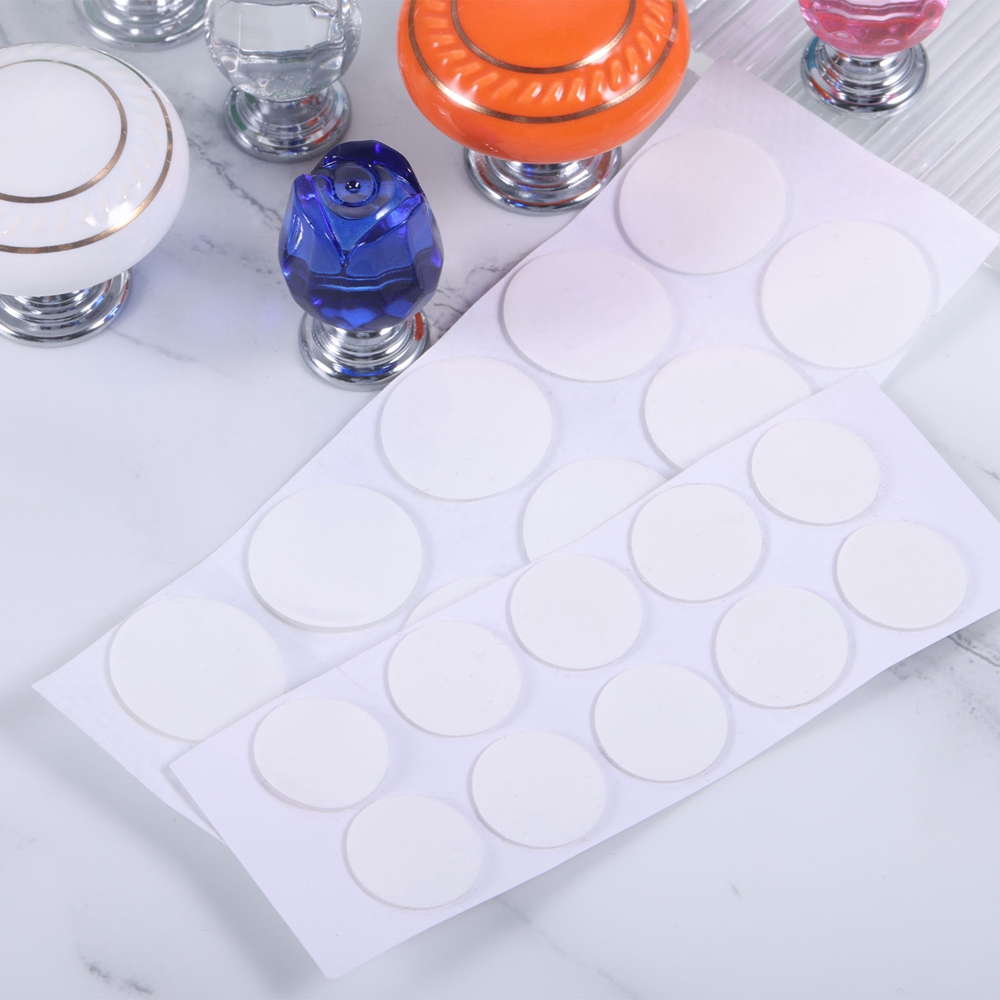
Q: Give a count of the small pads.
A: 10